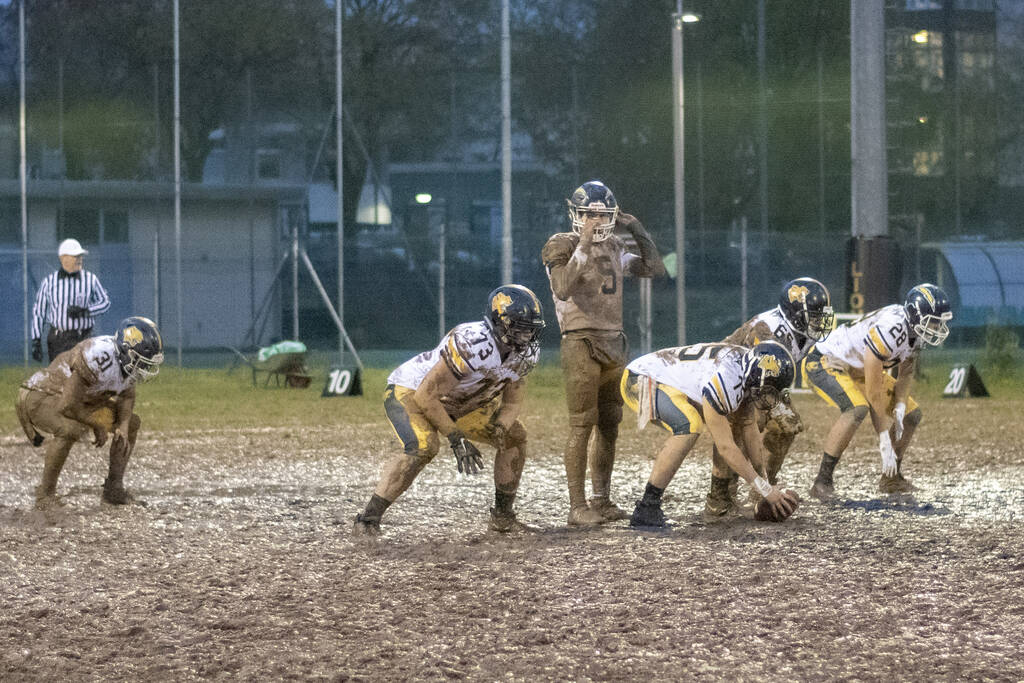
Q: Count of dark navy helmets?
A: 6